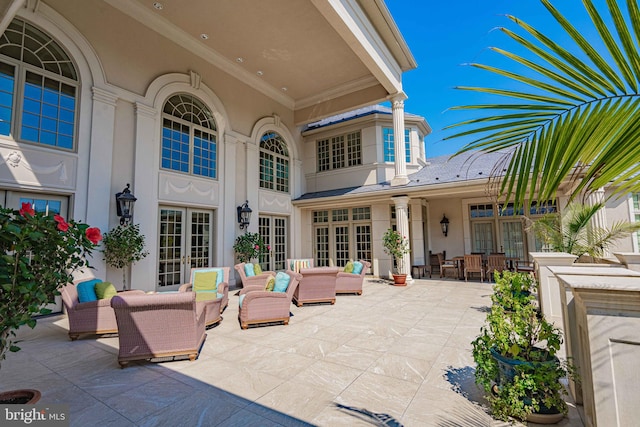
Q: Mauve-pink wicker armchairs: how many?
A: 8